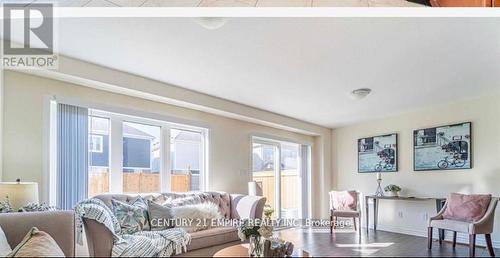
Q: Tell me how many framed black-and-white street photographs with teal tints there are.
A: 2